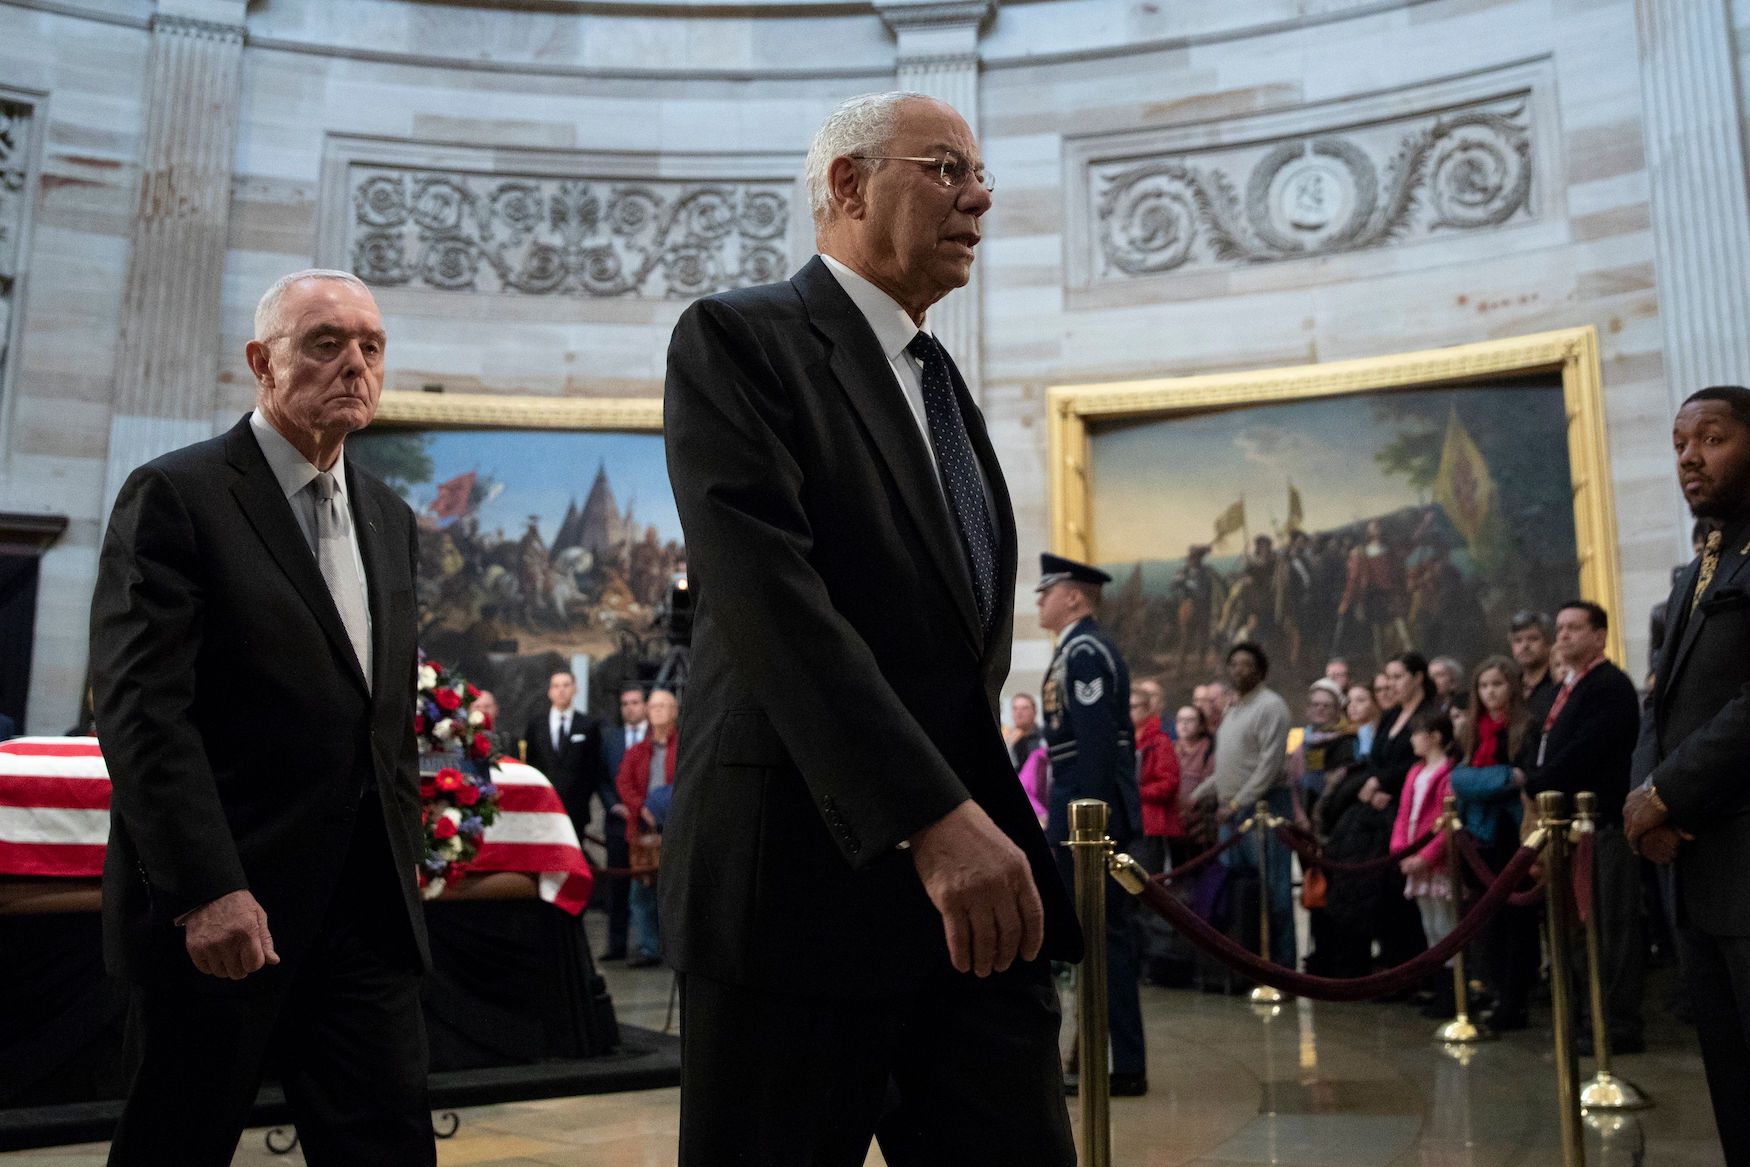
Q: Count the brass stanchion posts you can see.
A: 5